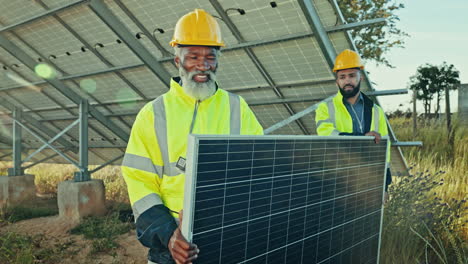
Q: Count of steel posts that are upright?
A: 2